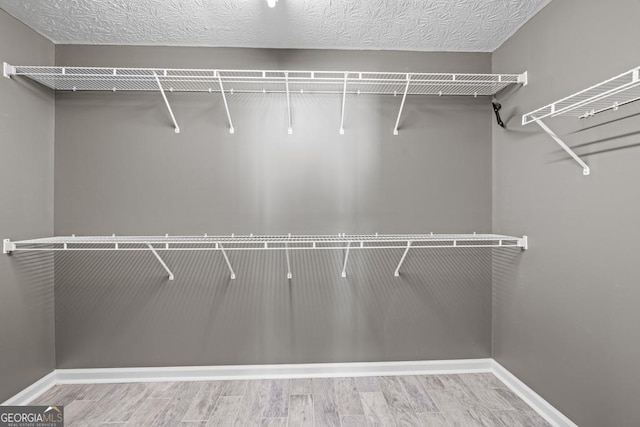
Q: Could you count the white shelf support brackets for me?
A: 11